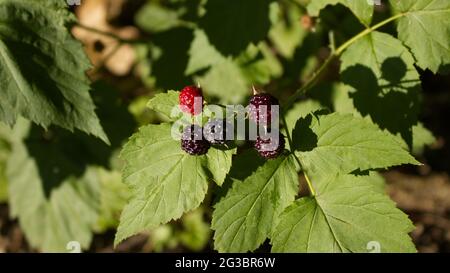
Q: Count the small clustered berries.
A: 5